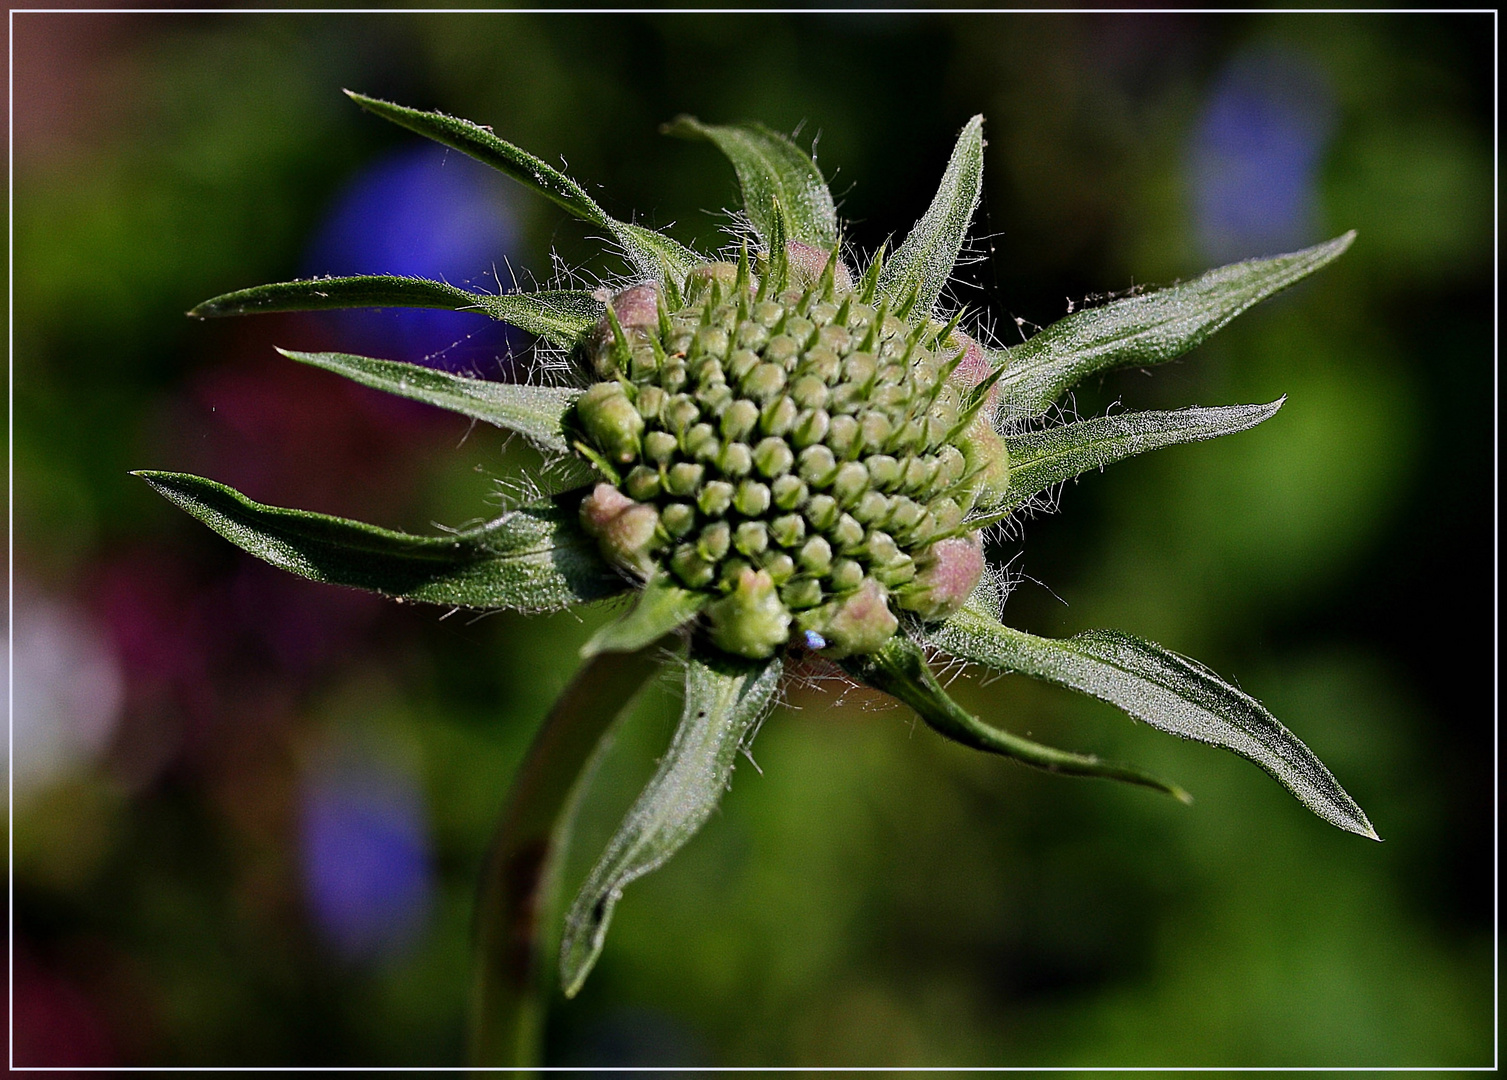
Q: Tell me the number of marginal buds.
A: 10